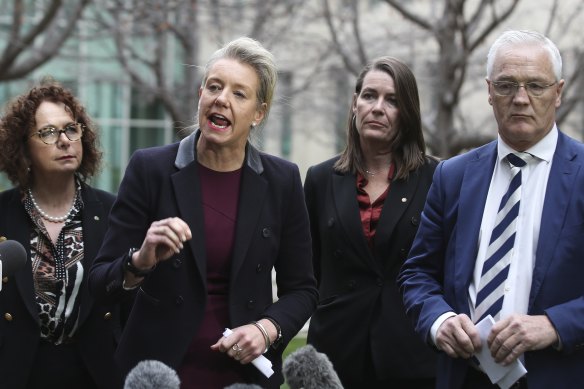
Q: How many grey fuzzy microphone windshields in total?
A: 3